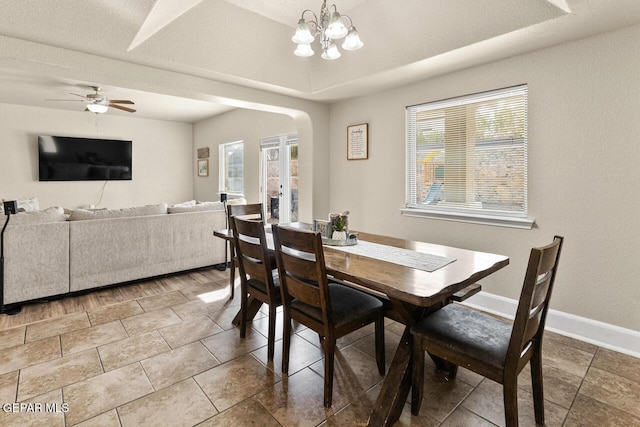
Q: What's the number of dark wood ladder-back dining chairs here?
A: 4